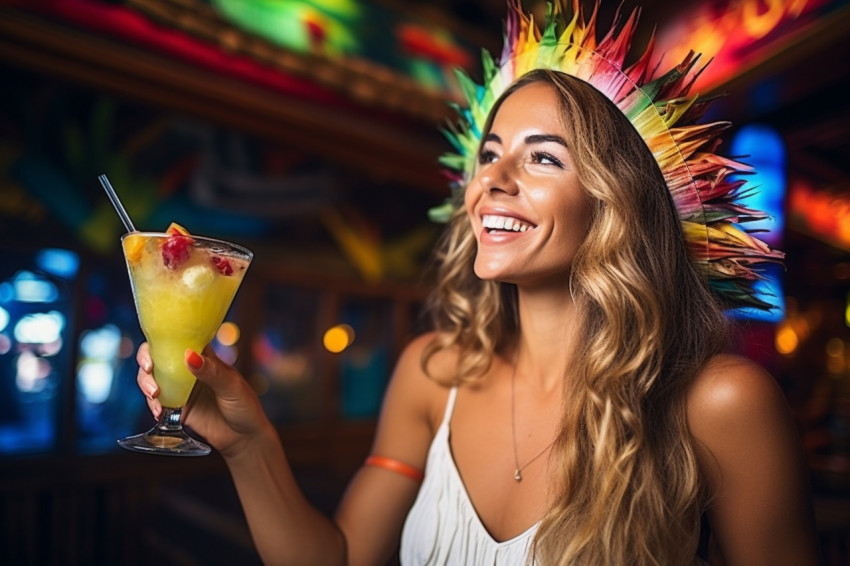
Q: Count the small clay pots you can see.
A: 0